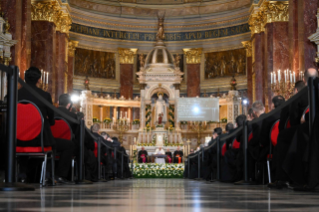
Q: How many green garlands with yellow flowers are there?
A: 2